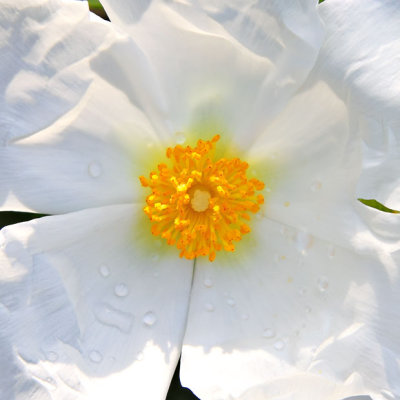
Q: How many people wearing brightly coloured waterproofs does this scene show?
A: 0